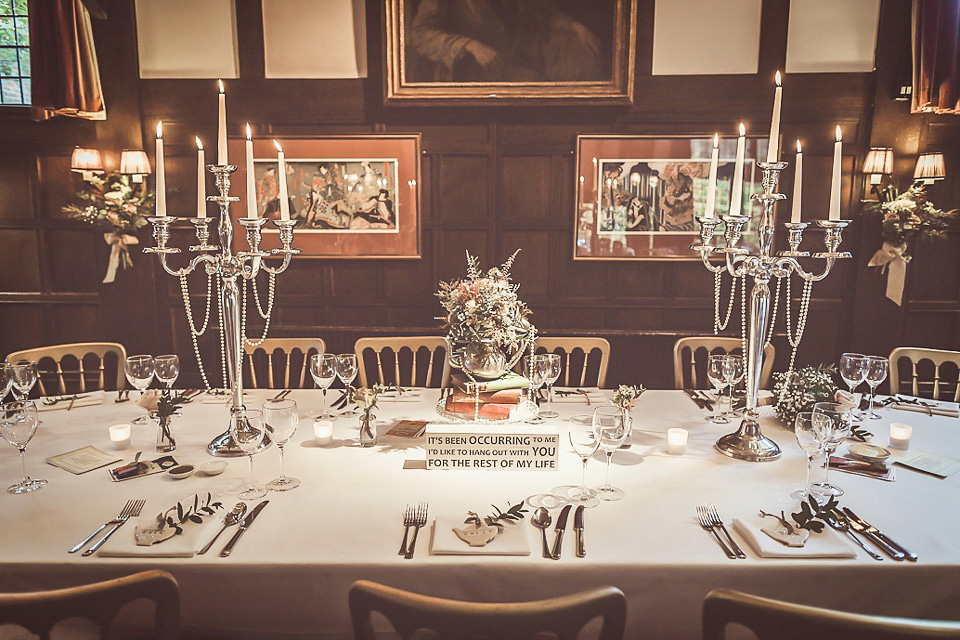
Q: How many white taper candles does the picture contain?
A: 10